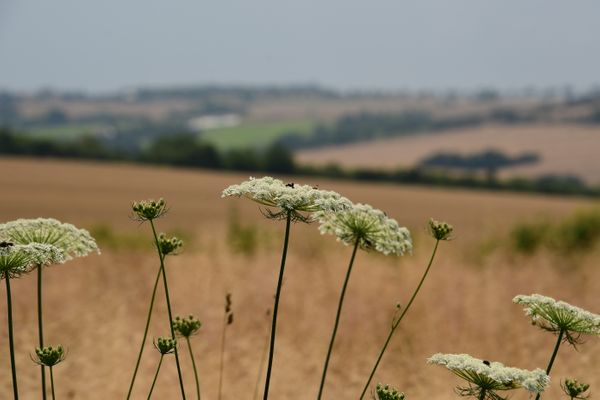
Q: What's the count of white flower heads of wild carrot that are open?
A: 6